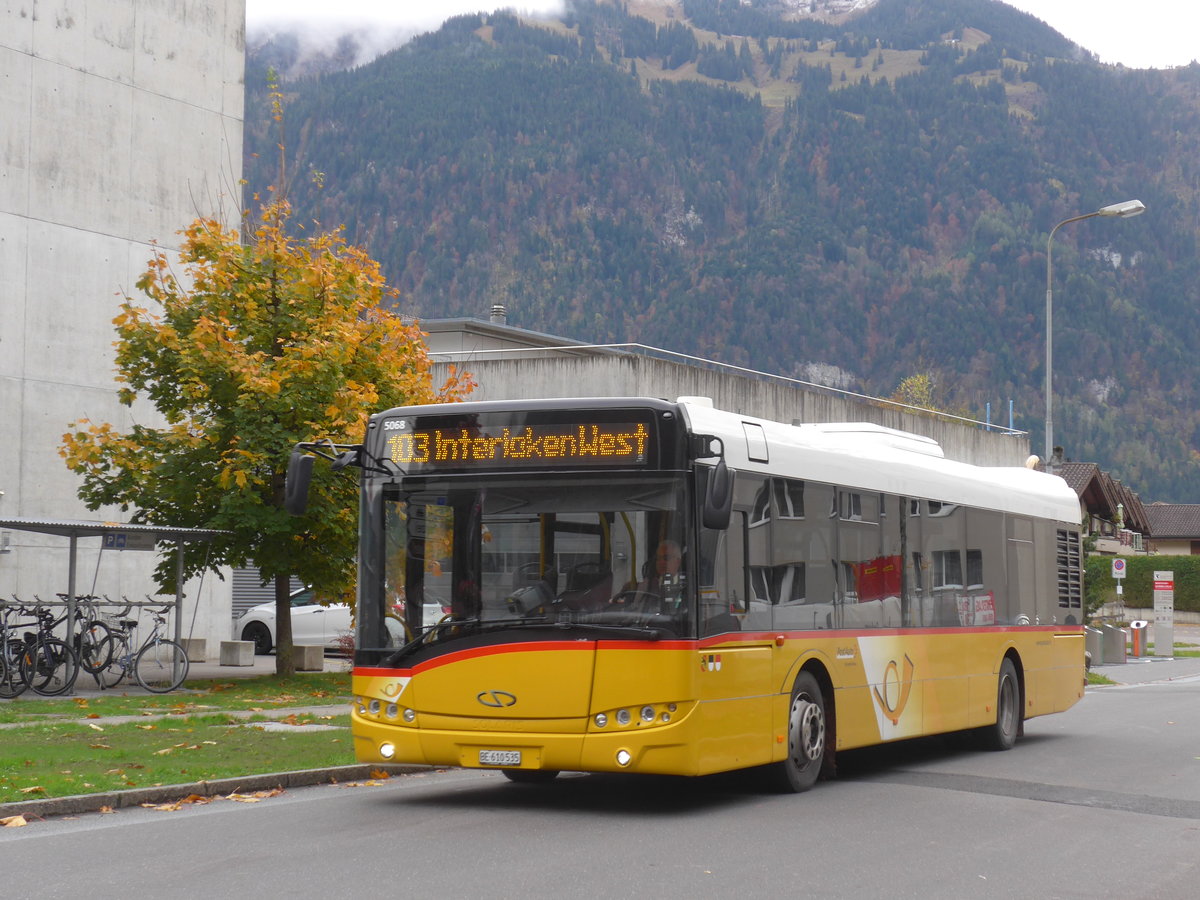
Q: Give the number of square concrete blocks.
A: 3